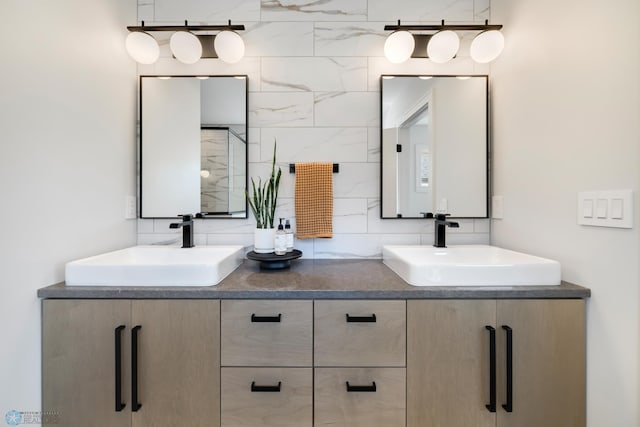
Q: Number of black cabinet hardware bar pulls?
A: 8